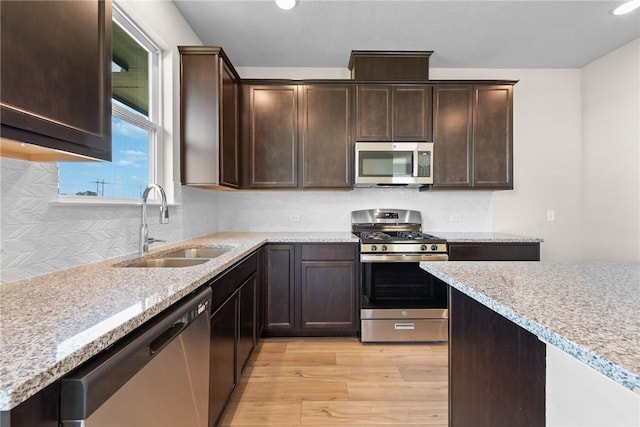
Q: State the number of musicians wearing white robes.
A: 0